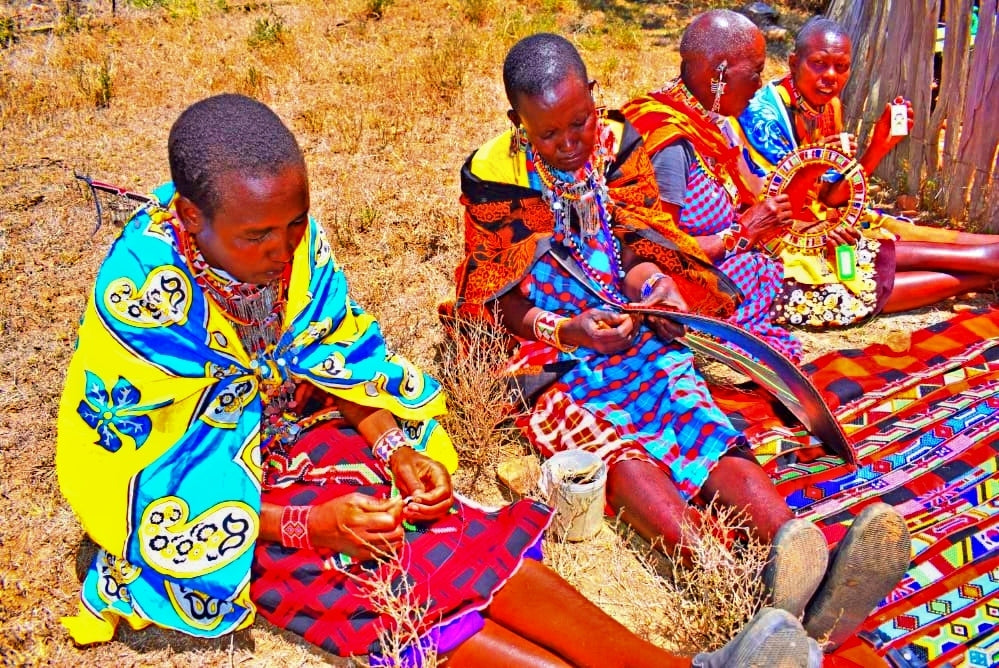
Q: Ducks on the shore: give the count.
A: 0